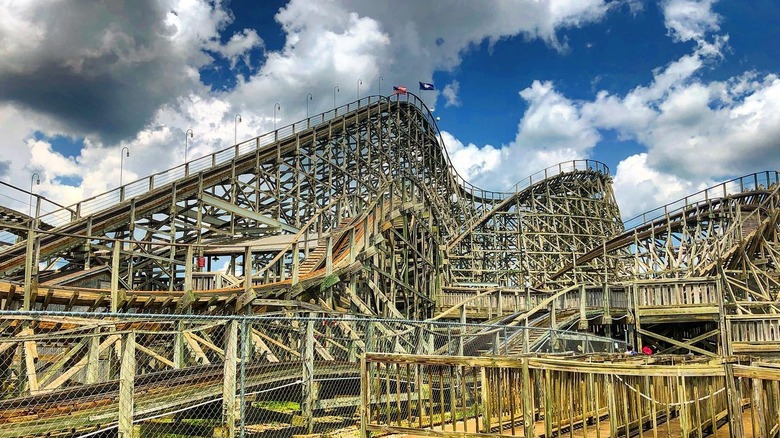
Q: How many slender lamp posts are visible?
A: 9